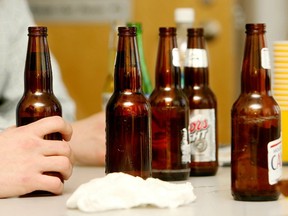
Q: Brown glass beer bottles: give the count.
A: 5